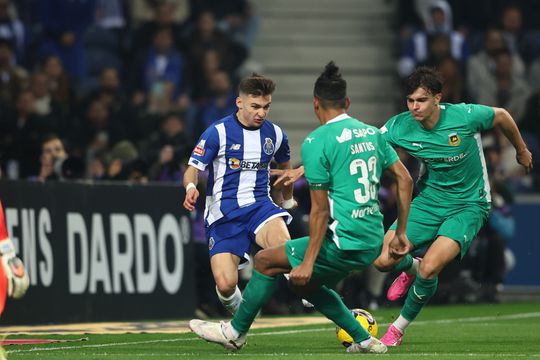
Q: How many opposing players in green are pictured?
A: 2